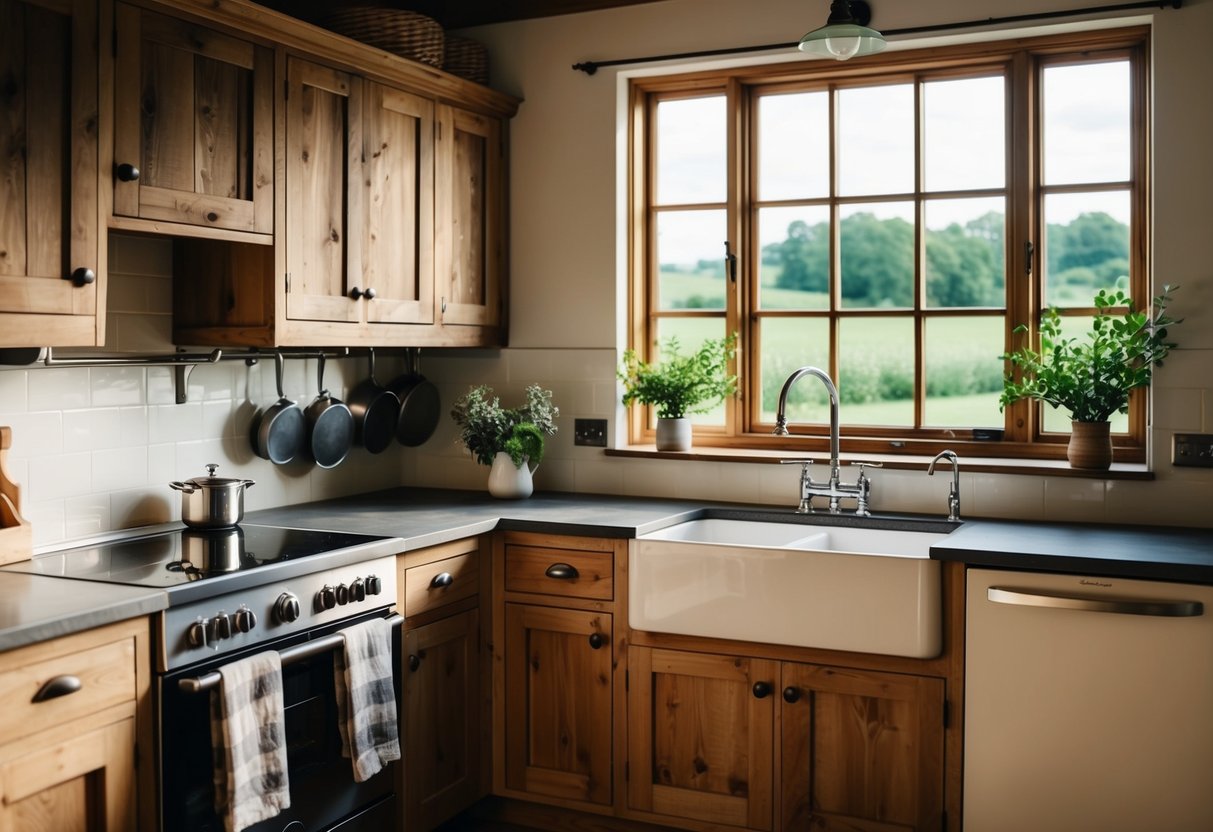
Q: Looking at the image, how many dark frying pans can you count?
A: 4